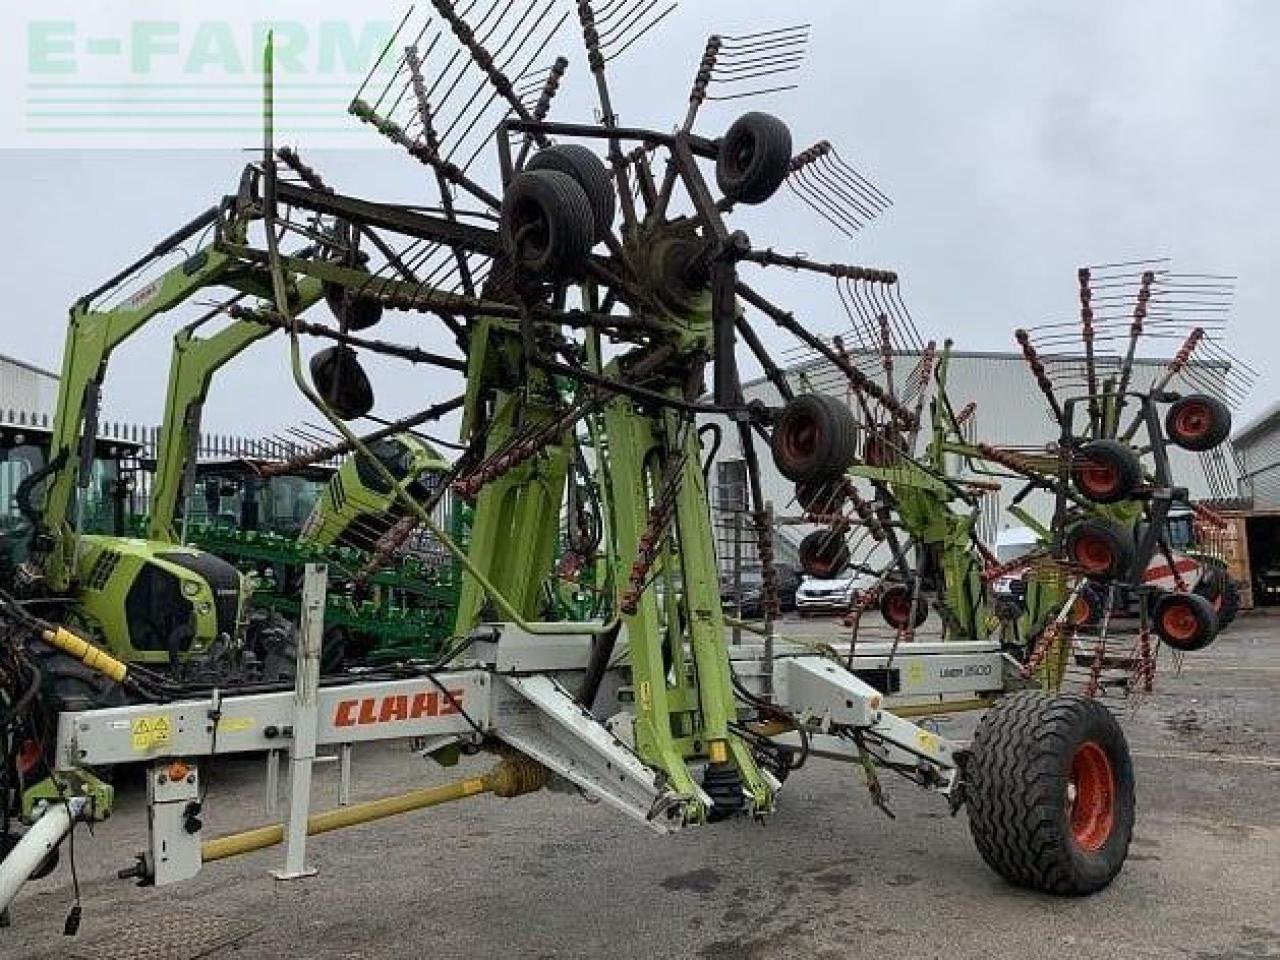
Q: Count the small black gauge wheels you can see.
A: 14